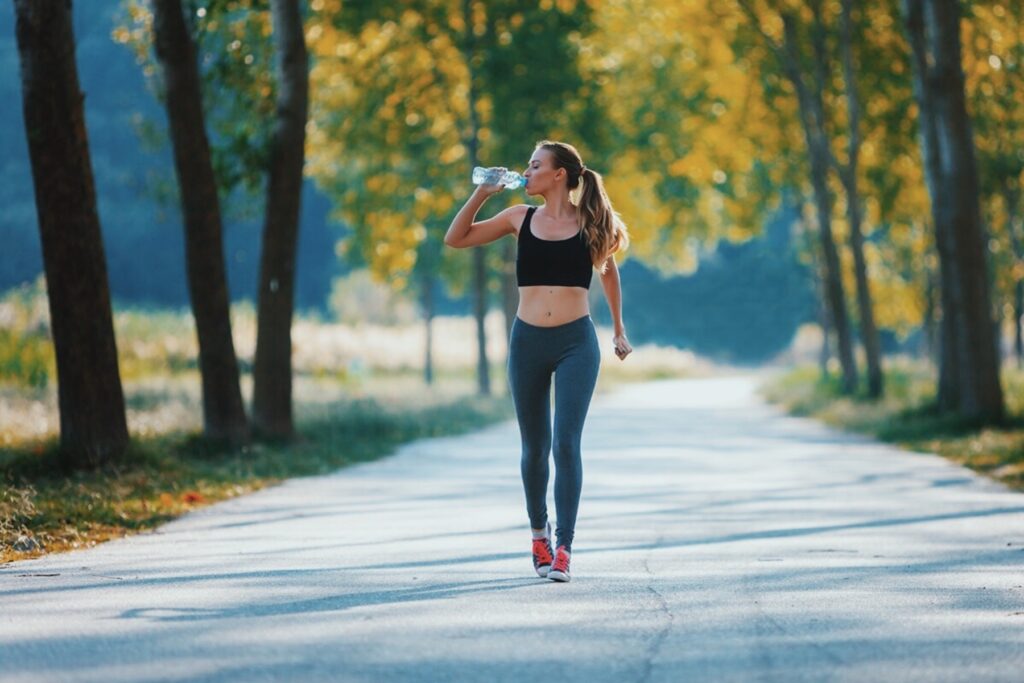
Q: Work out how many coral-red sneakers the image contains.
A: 2